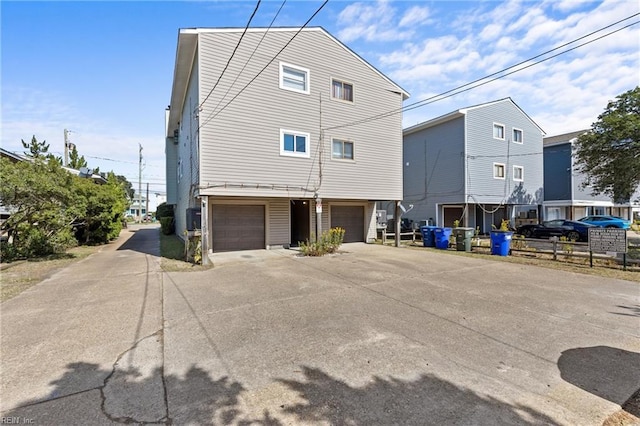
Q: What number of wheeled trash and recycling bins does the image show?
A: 4